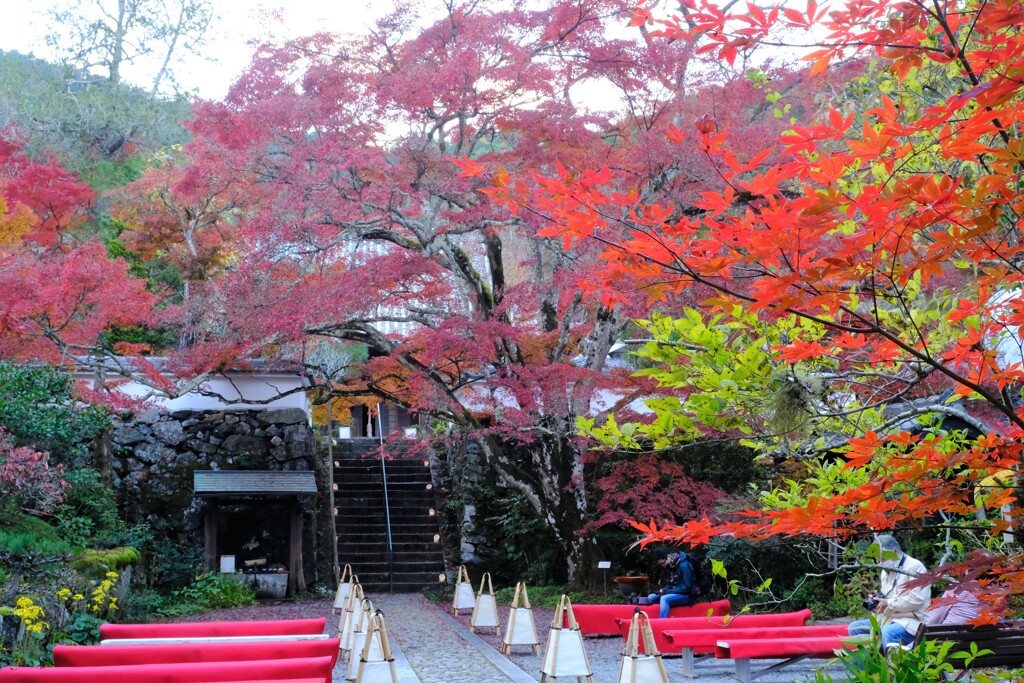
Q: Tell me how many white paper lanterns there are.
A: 10